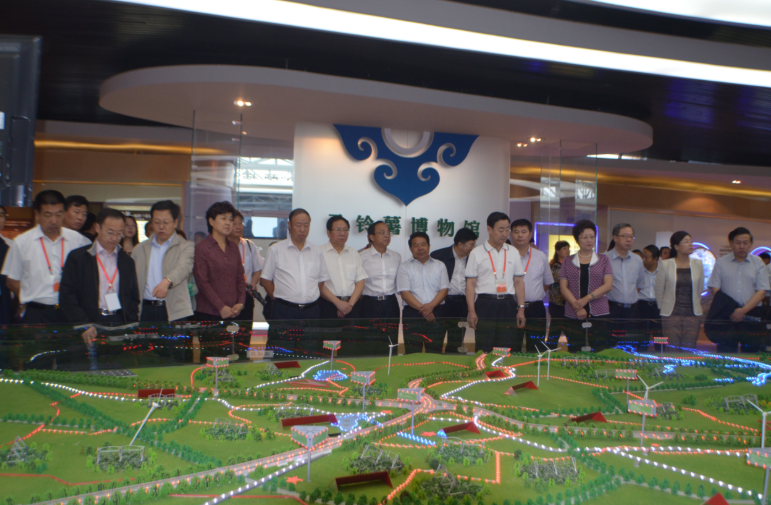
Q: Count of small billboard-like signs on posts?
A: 10